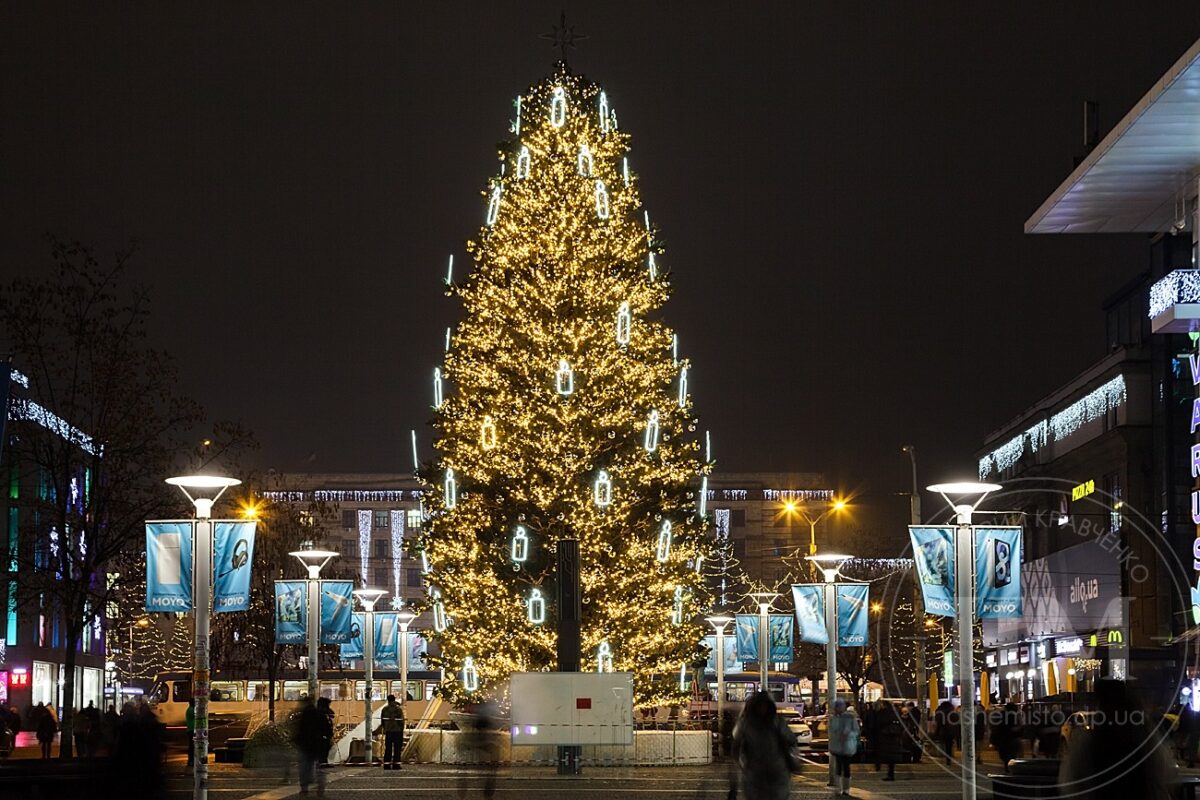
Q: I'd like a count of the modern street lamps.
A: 8